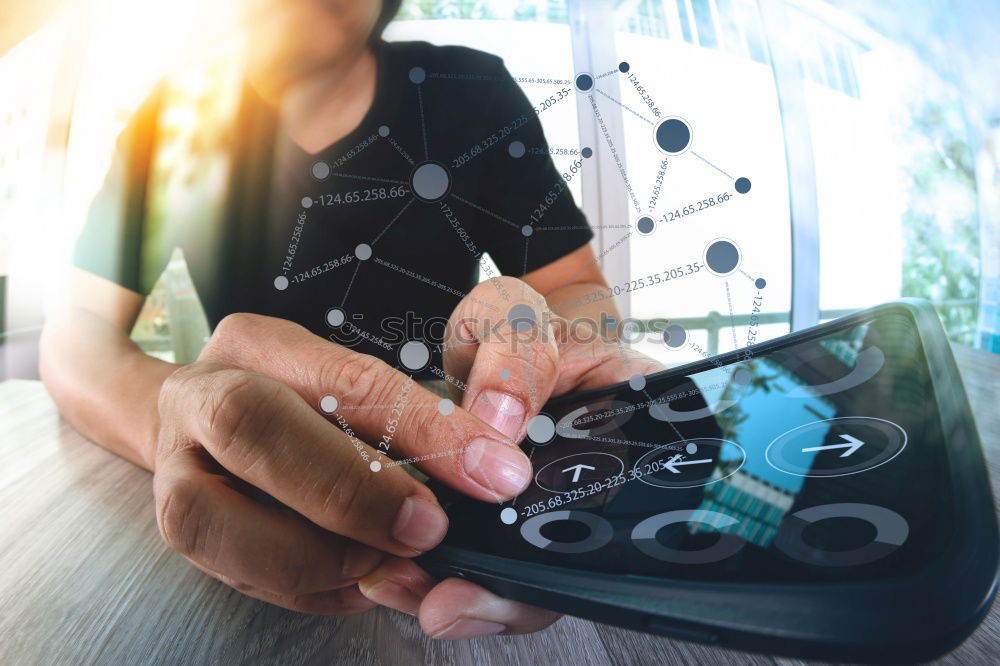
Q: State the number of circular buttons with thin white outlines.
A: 3